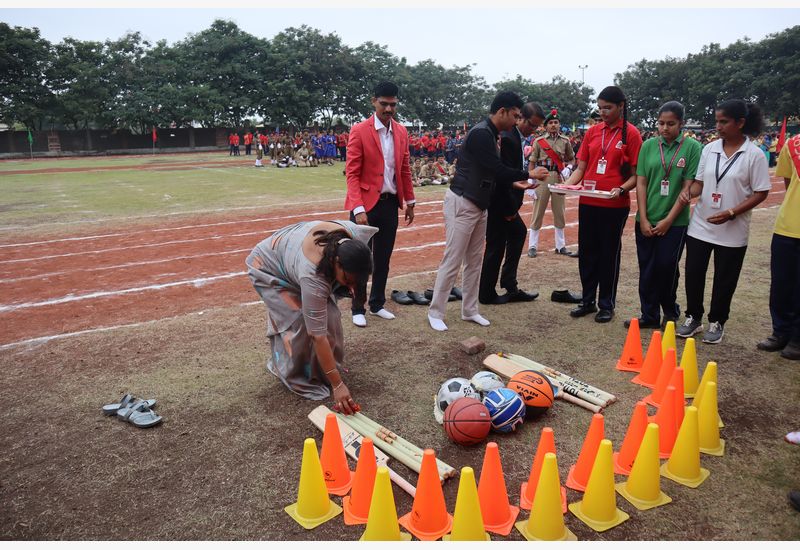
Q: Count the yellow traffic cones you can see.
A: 11